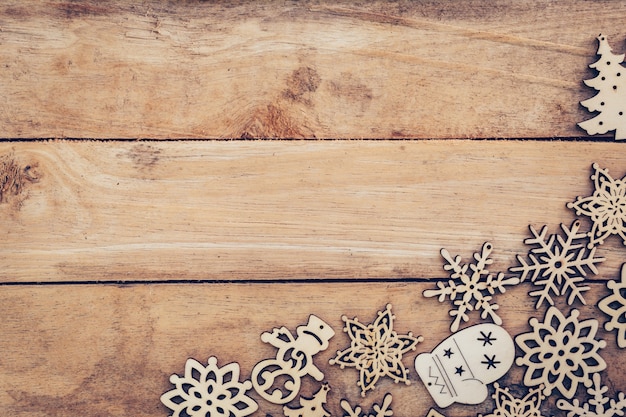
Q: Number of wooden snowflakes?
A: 10